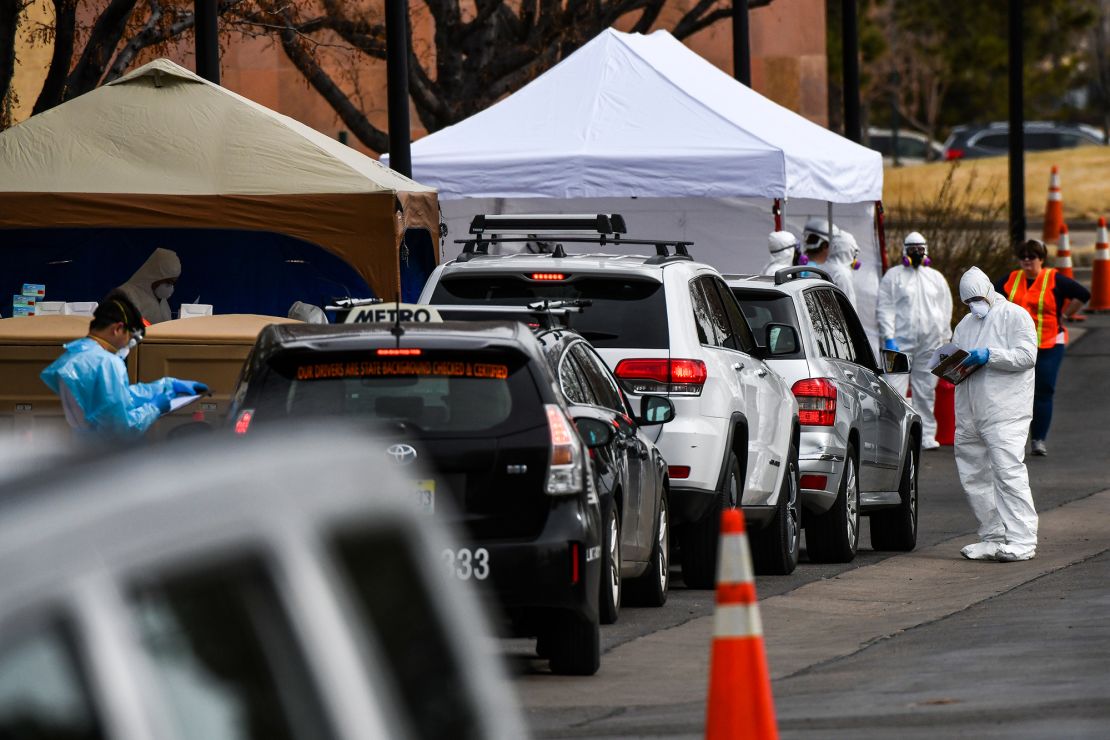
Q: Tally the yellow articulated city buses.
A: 0